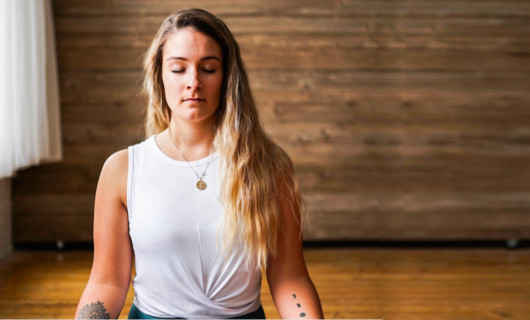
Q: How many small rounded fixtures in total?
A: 2